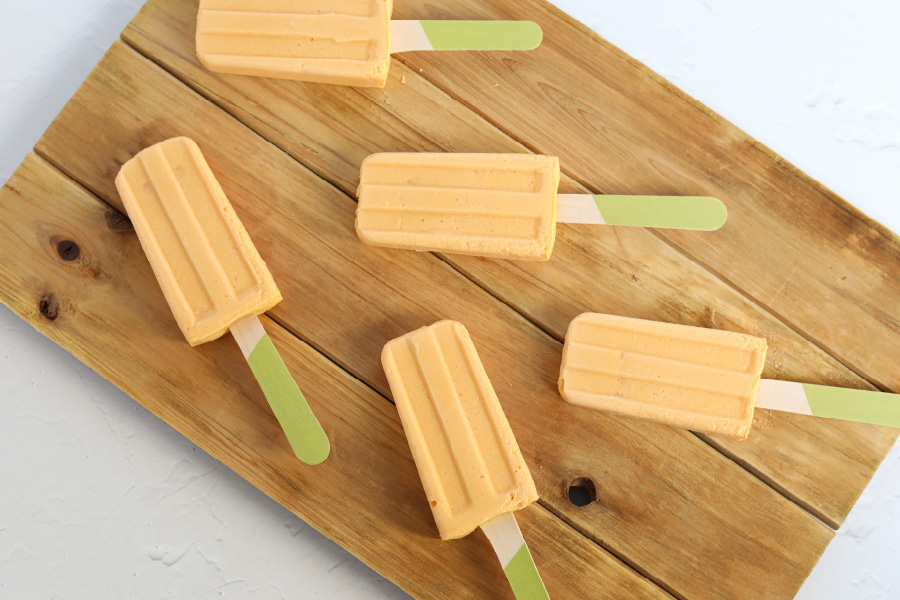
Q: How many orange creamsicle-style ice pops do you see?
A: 5